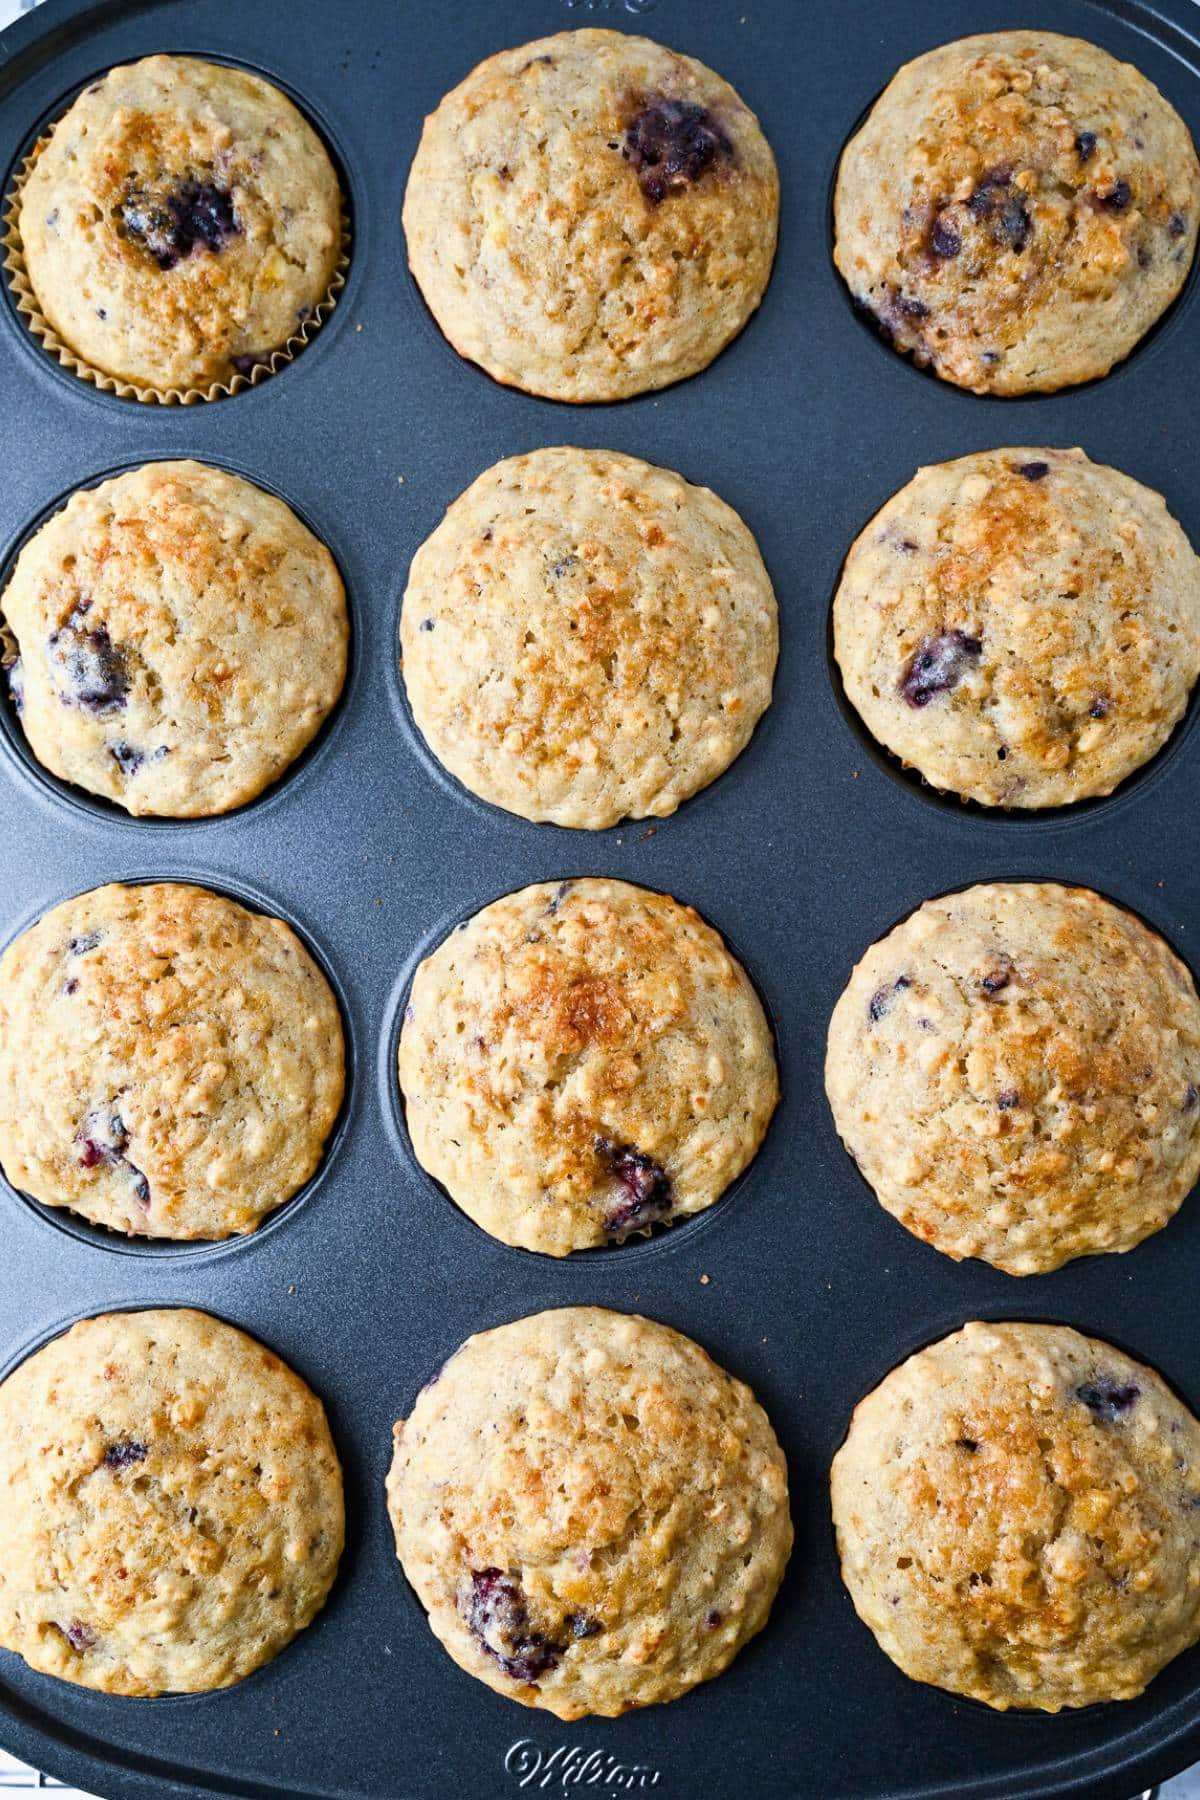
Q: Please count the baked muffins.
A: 12